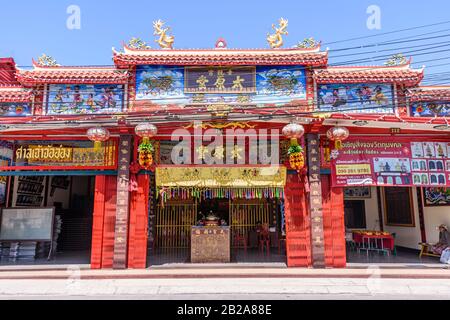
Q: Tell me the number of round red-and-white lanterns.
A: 4